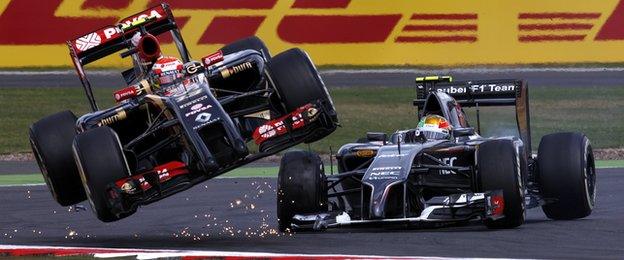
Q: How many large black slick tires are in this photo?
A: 7